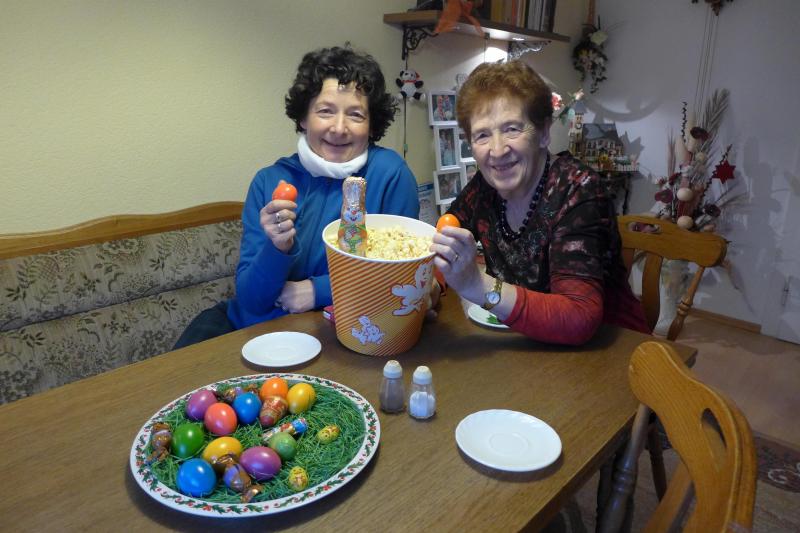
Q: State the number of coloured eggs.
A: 12